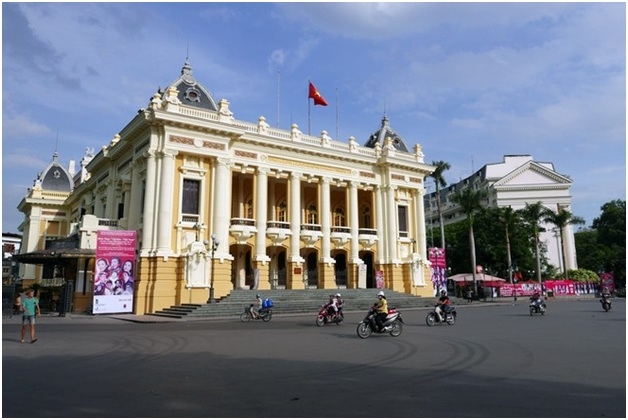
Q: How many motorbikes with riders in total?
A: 6